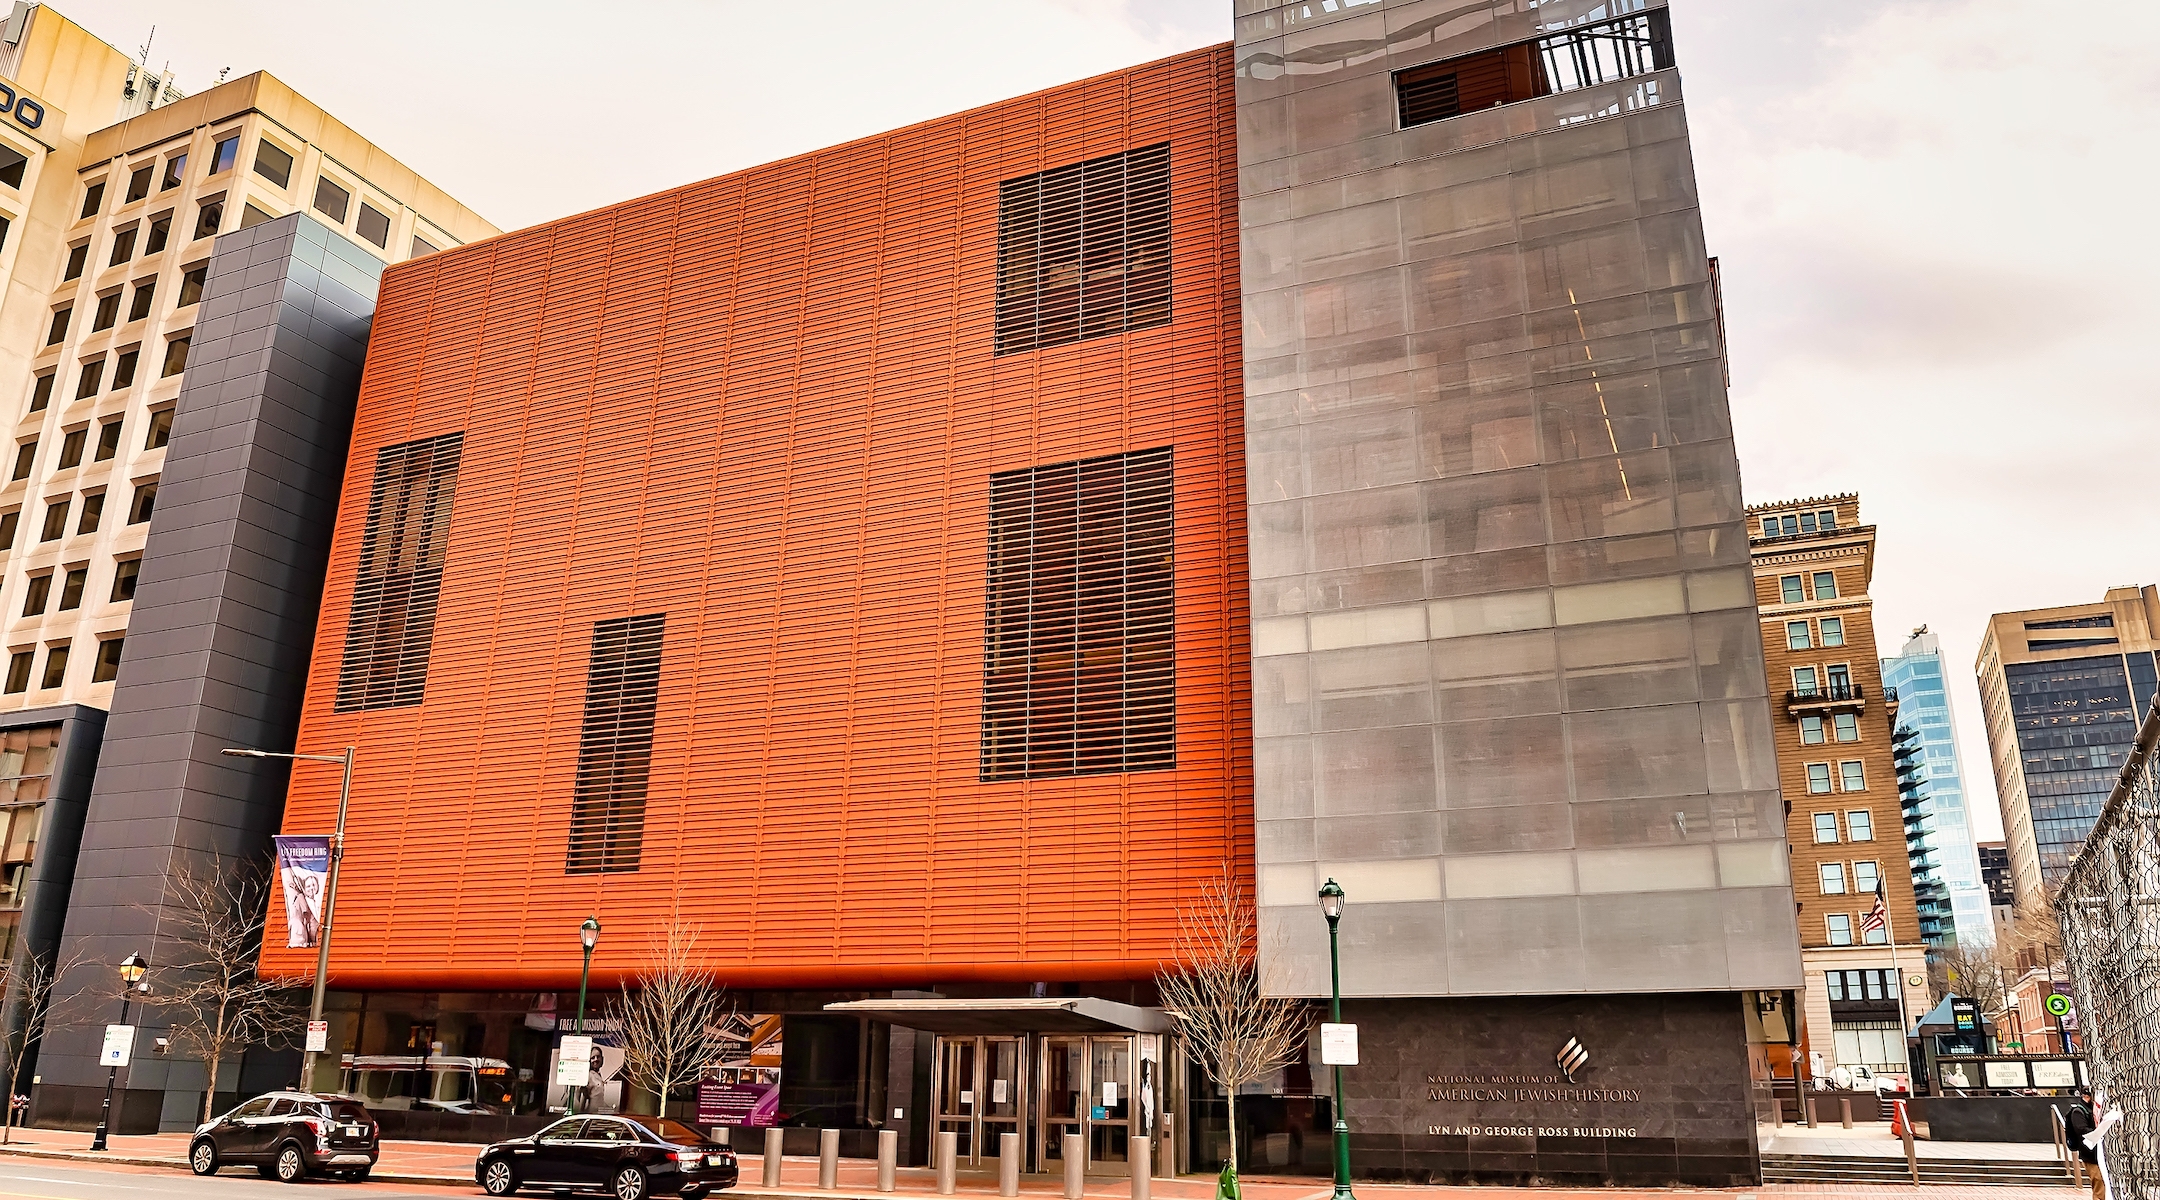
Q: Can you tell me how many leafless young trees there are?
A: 4